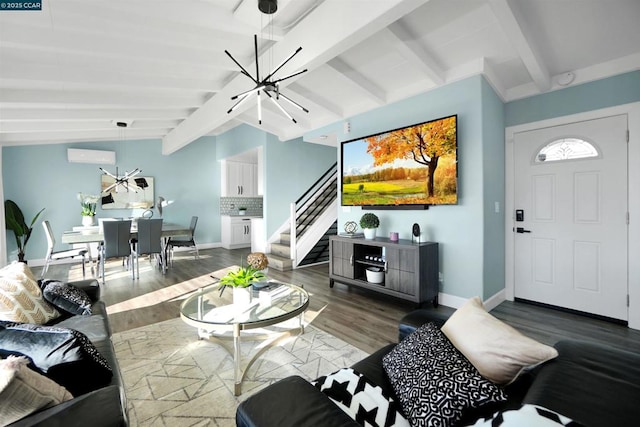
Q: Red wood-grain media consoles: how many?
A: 0